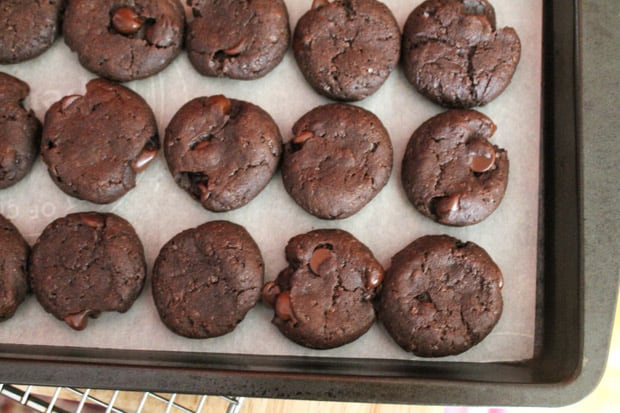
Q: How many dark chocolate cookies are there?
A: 15